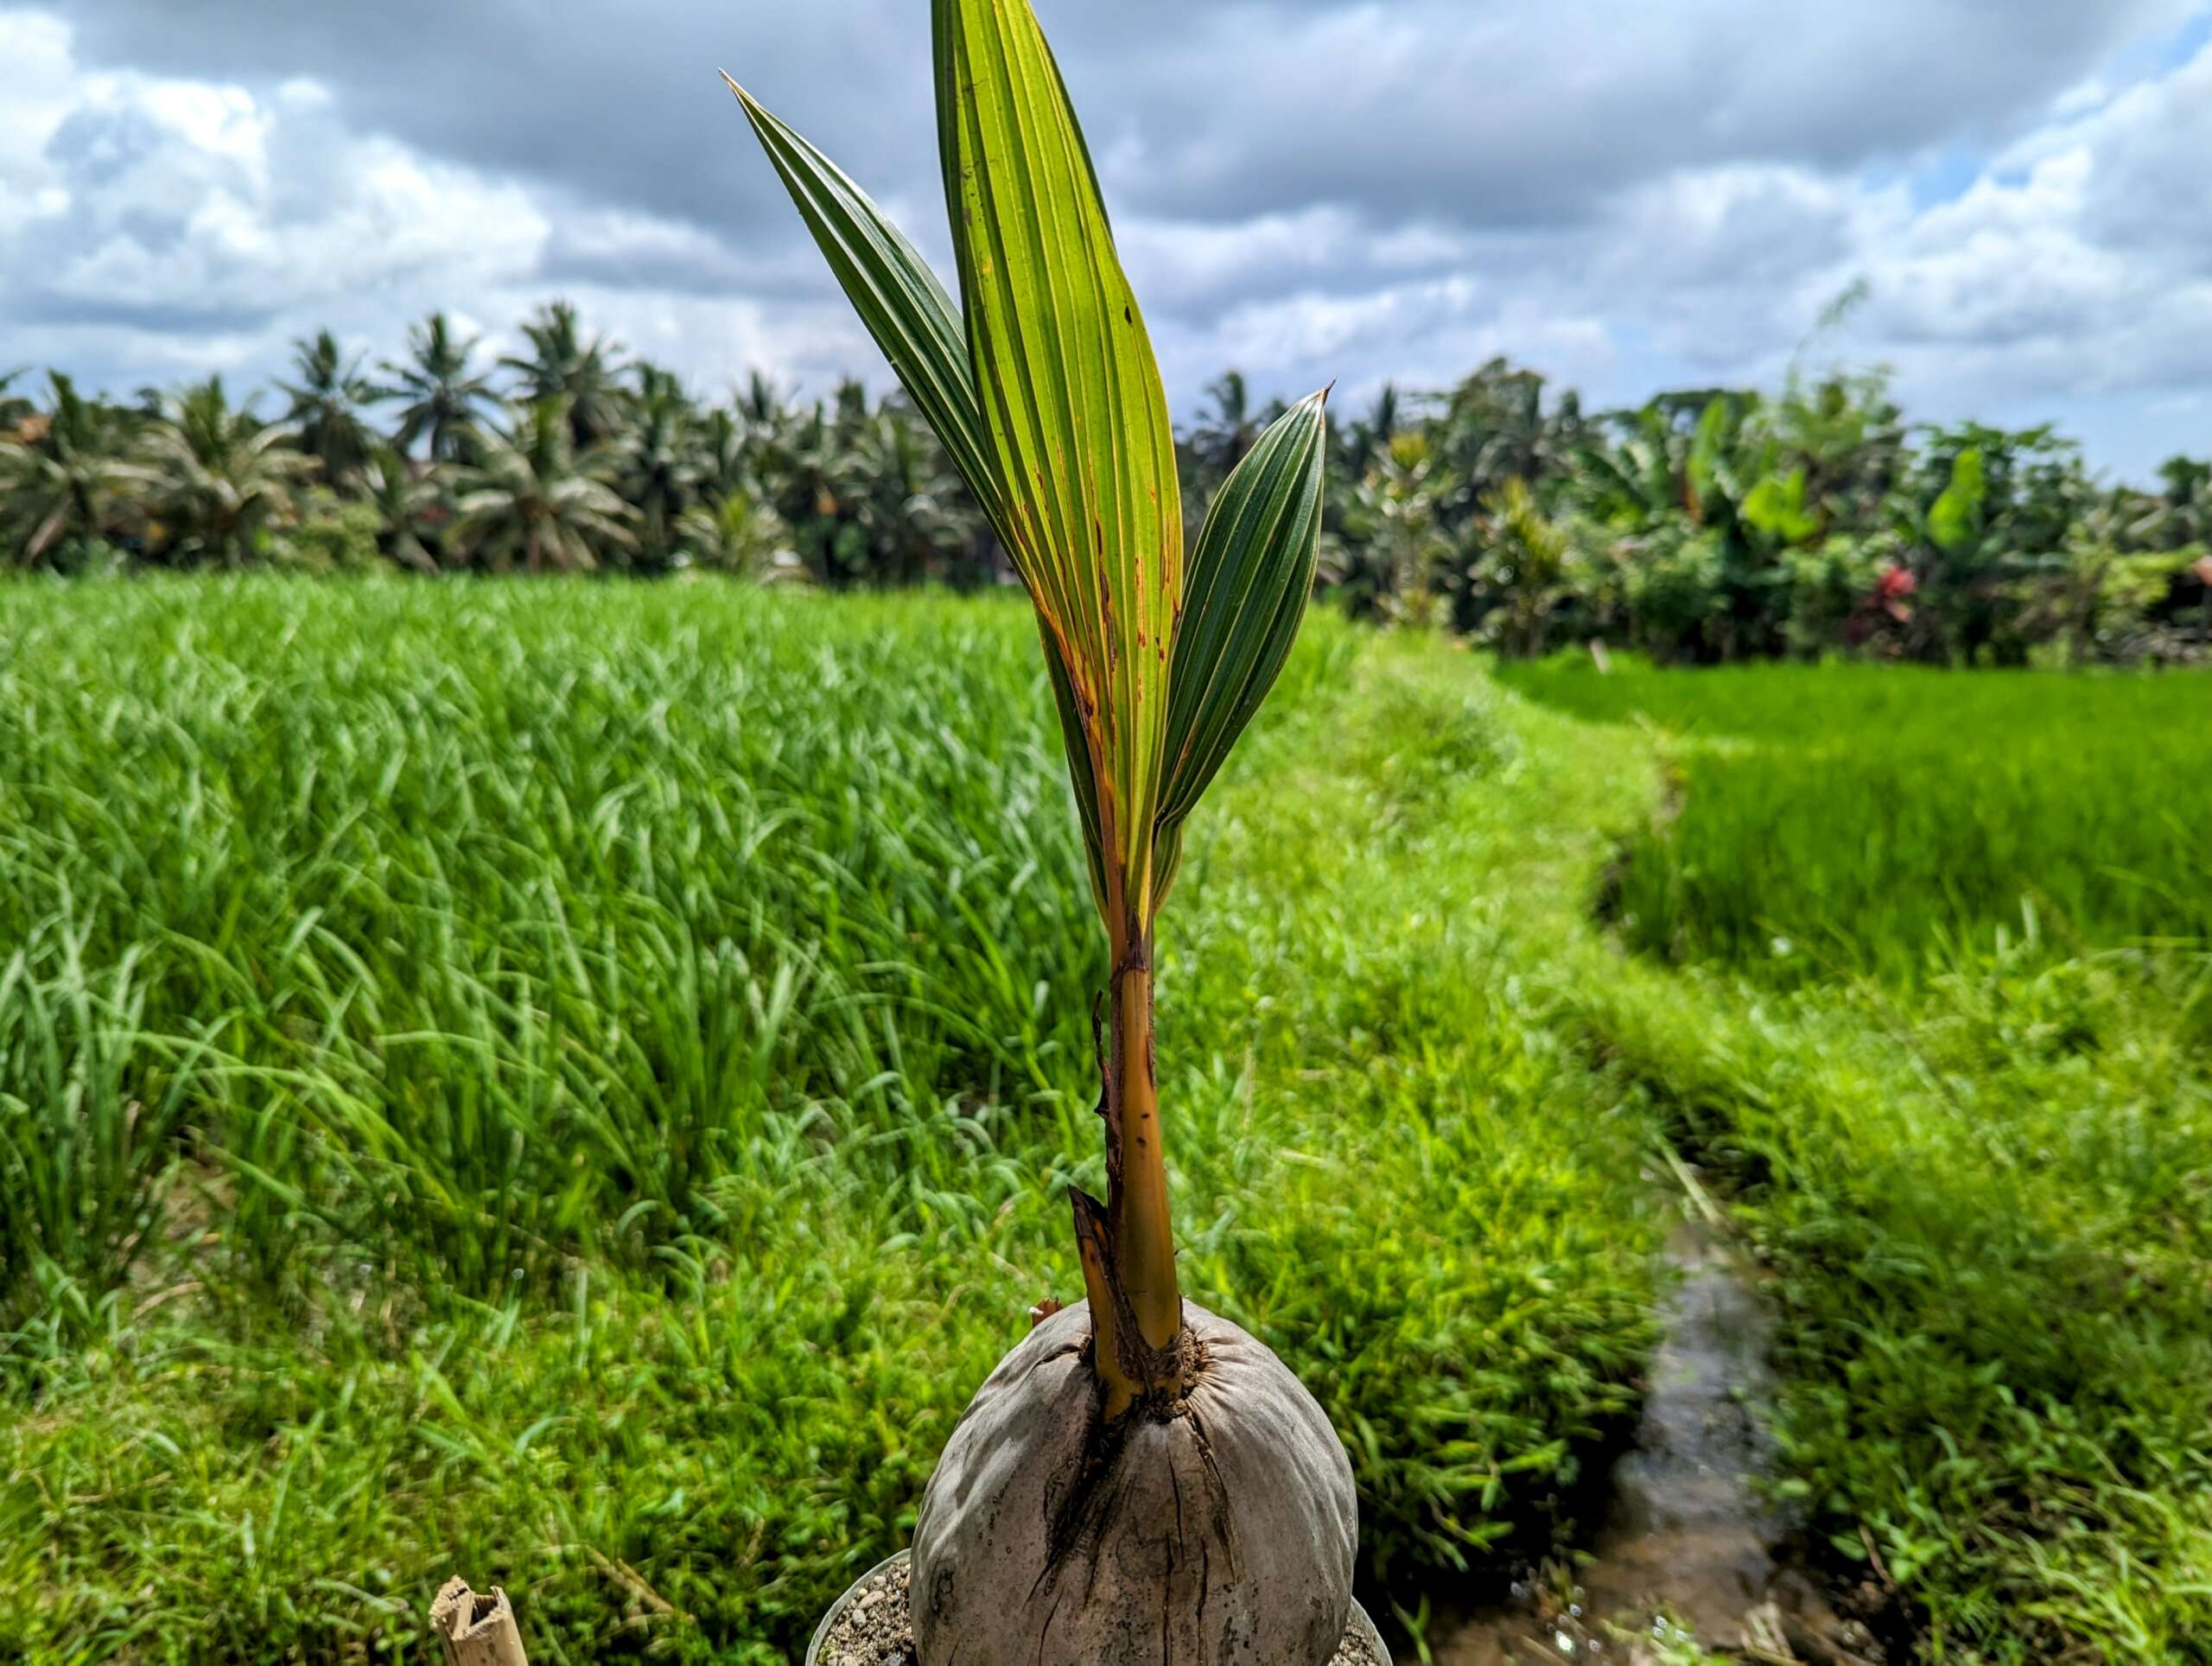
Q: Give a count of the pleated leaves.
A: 3